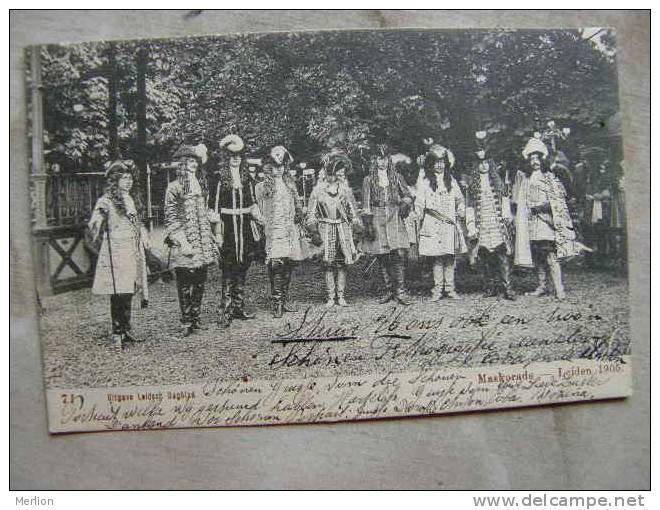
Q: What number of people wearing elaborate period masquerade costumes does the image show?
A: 9